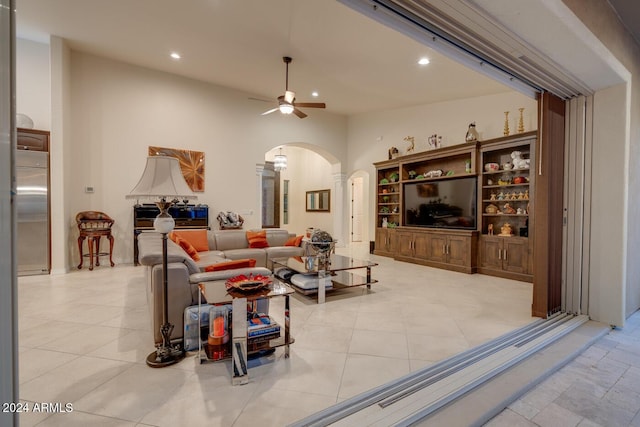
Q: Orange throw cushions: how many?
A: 5